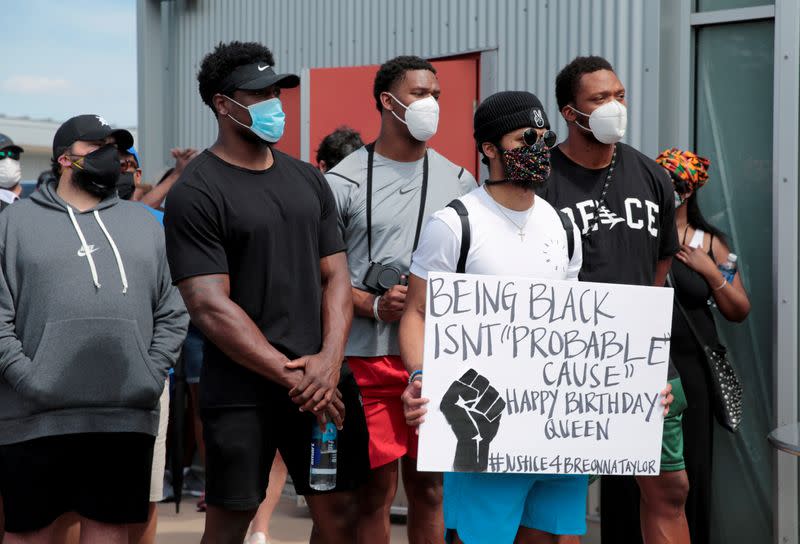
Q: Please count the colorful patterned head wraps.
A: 1